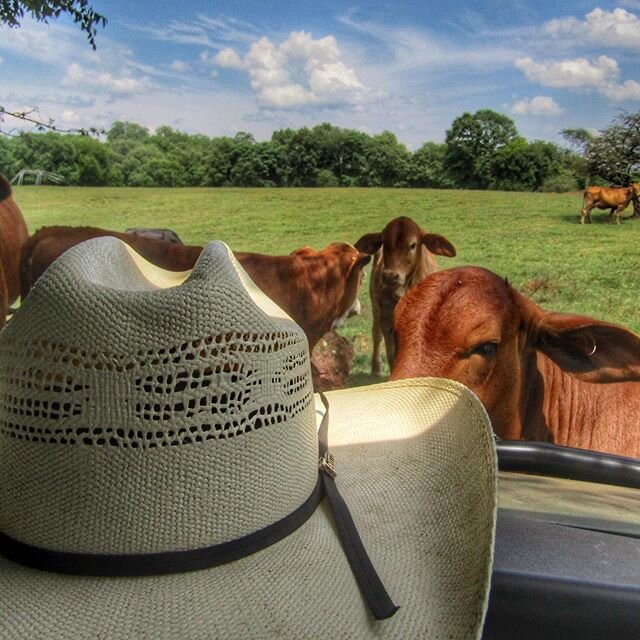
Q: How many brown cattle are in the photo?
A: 5